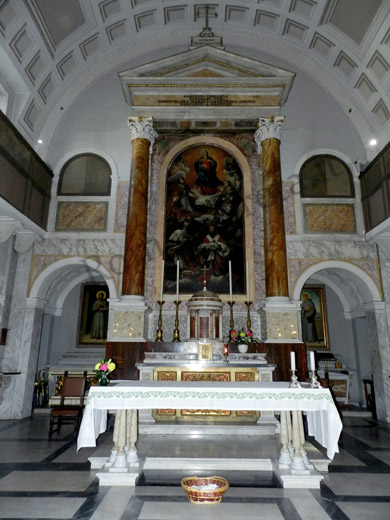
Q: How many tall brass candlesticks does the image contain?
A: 4